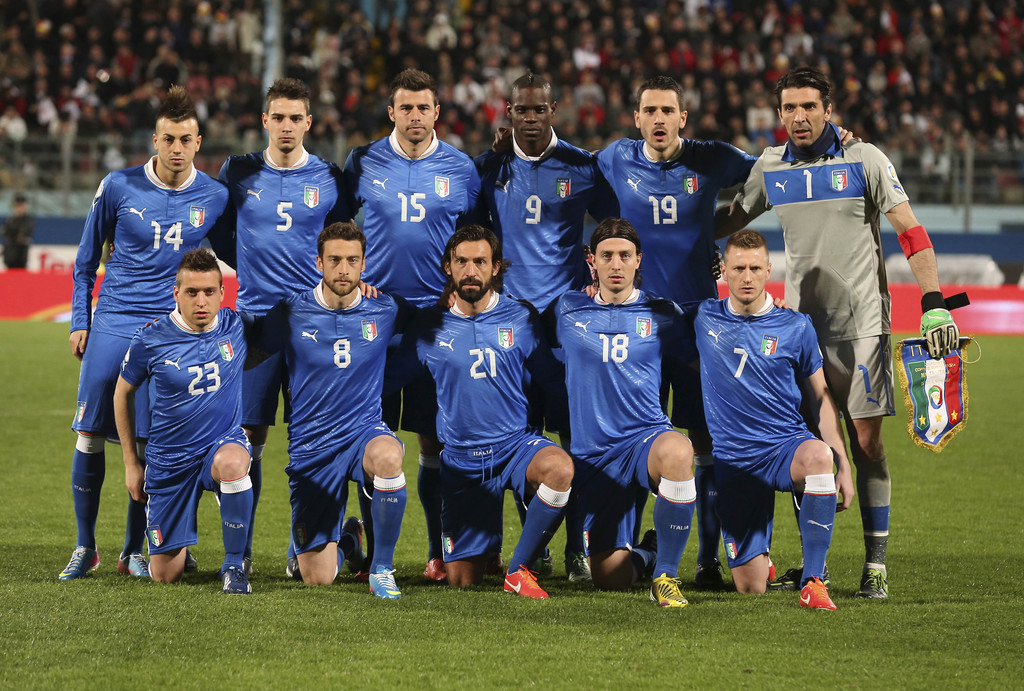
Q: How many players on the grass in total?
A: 11